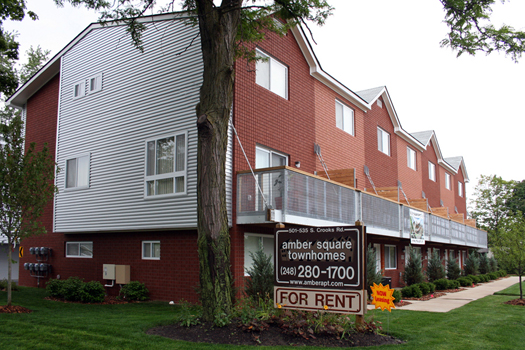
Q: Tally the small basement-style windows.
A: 2